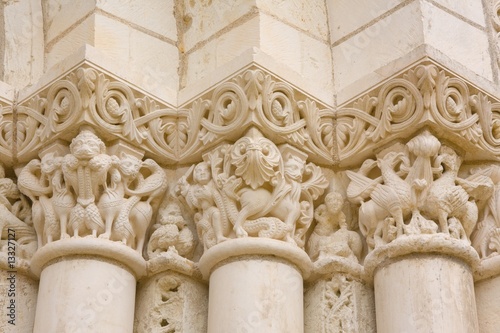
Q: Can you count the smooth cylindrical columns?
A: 3